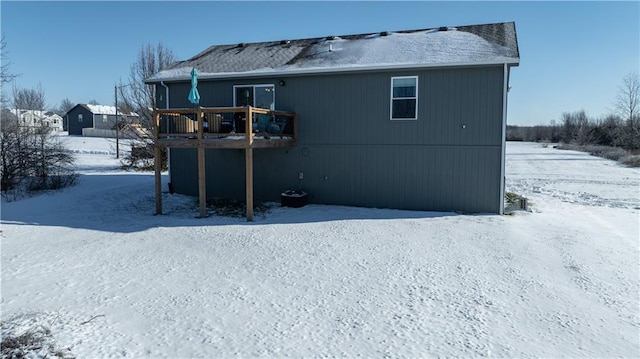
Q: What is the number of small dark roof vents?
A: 5